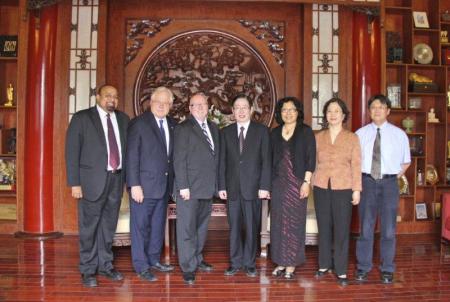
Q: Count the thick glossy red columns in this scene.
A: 2